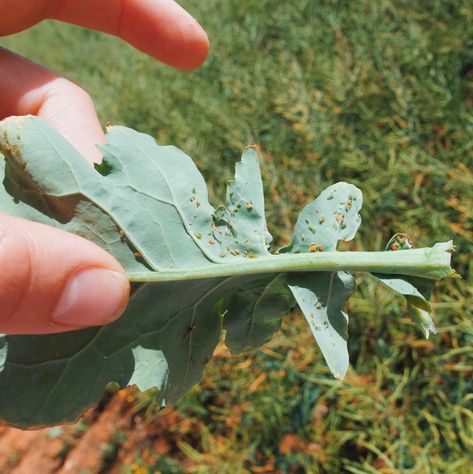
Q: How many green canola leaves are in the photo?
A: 1